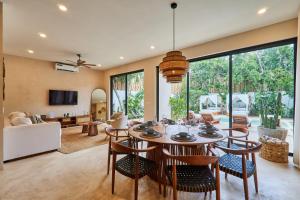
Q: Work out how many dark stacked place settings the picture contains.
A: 8